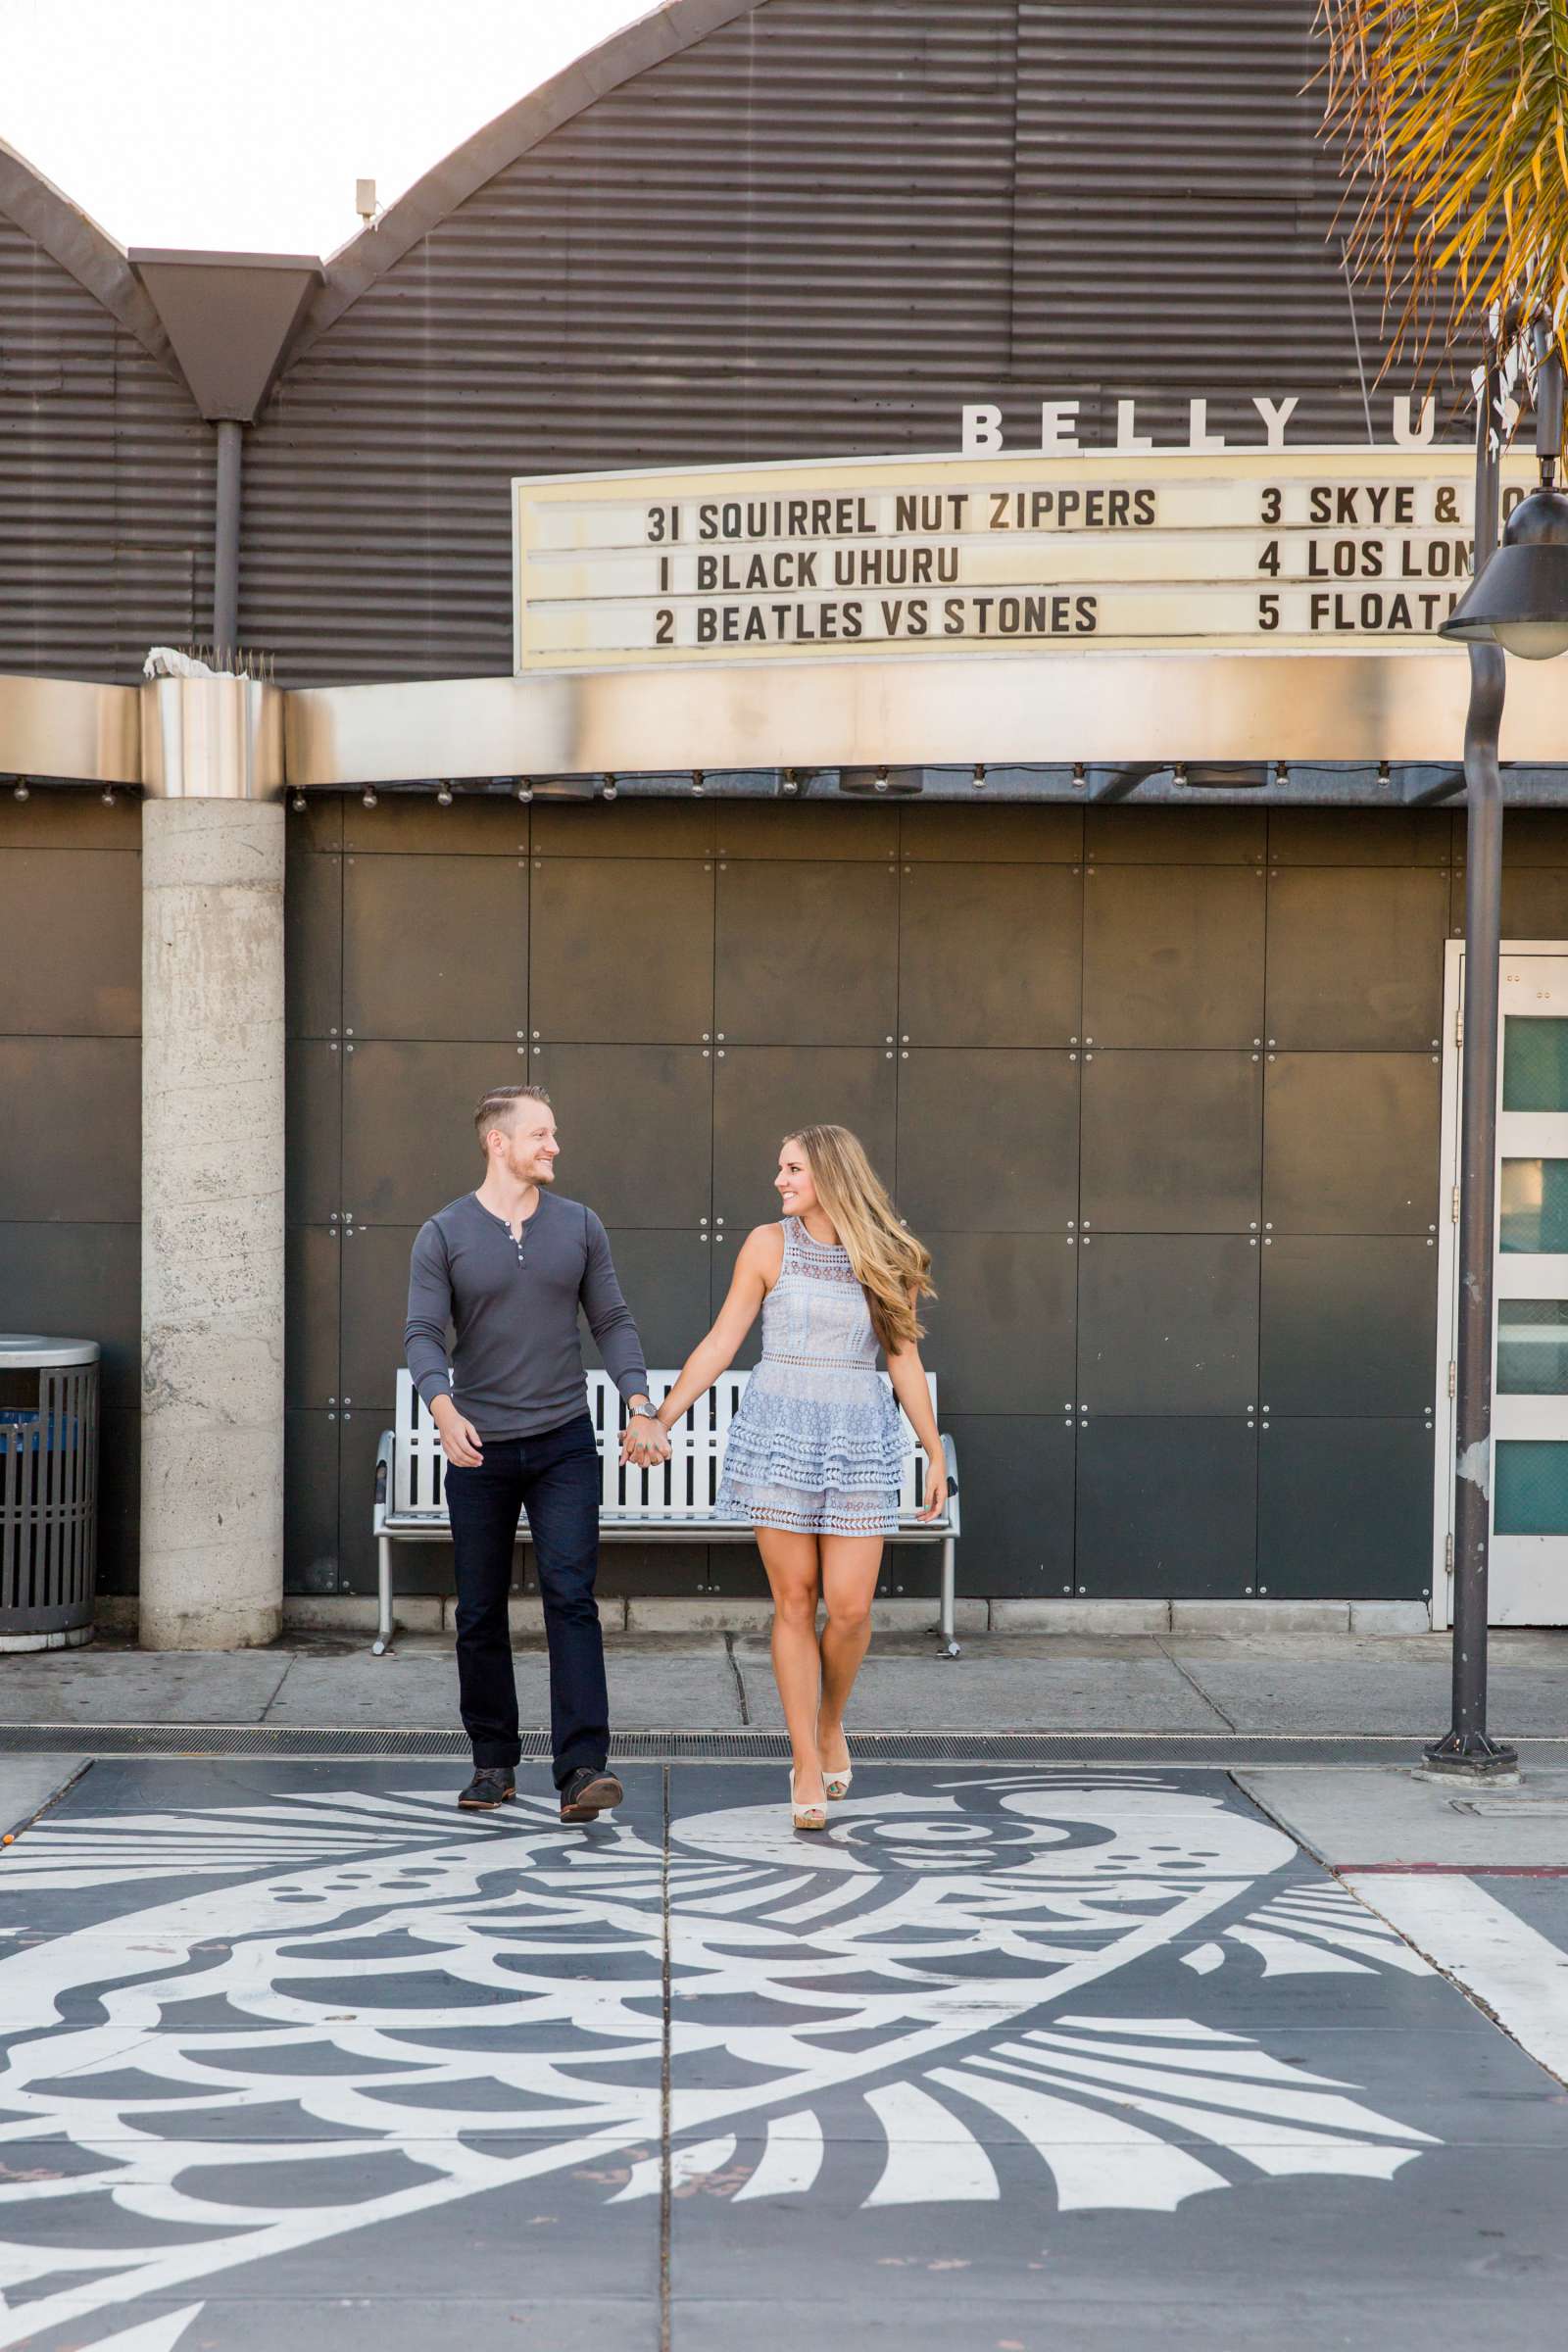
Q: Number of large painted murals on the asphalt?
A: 1